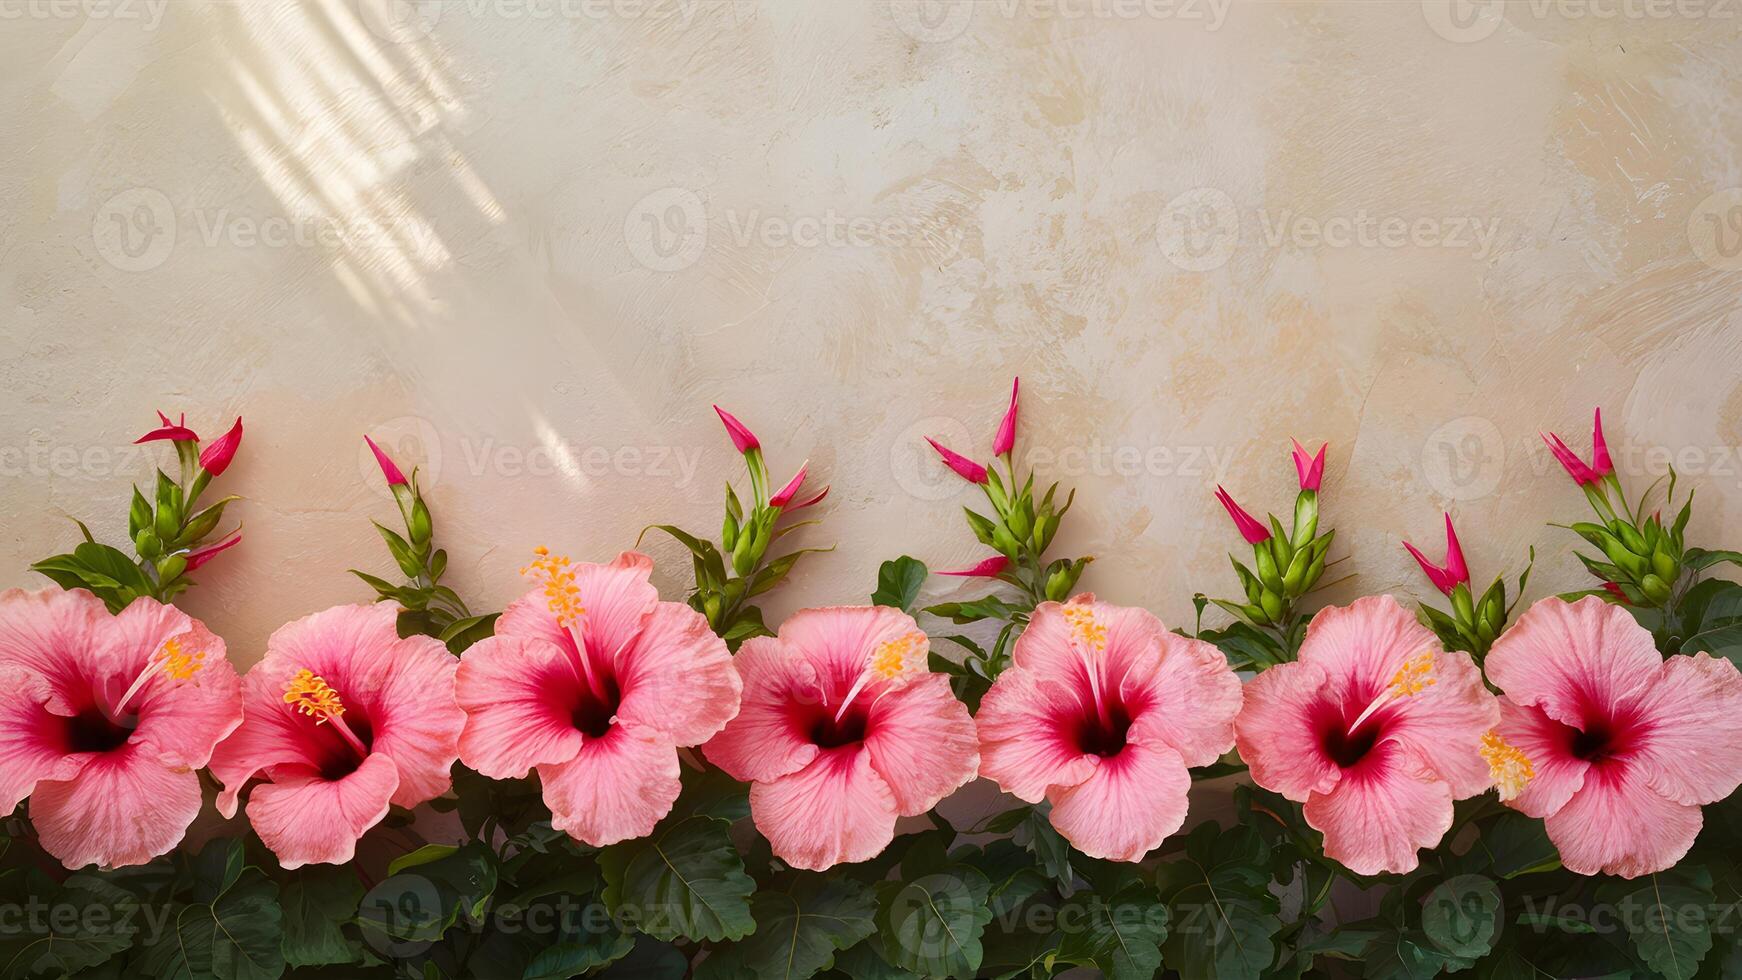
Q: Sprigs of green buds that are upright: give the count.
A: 7